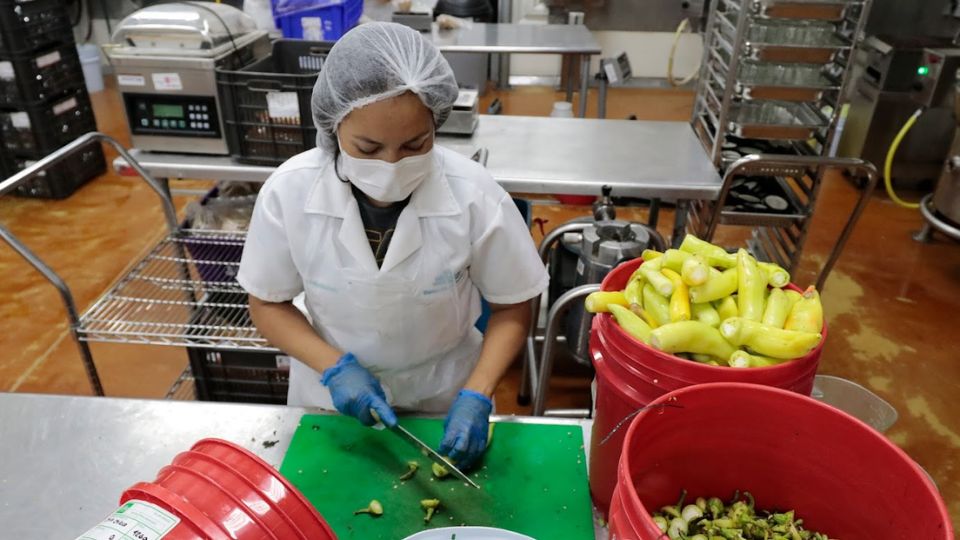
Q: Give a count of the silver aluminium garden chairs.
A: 0